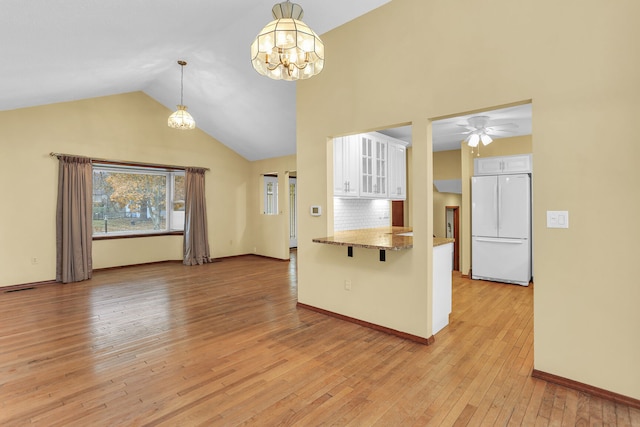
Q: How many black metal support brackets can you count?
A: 2